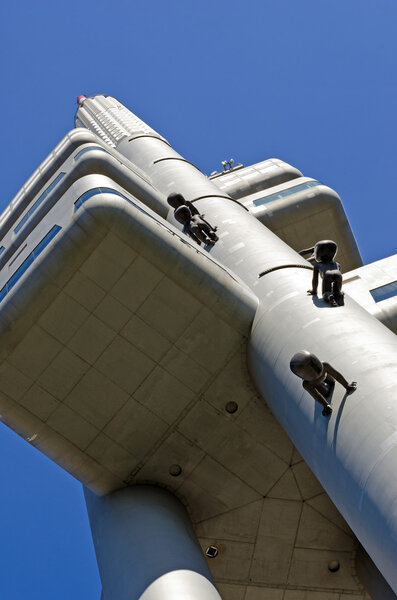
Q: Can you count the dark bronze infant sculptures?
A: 4